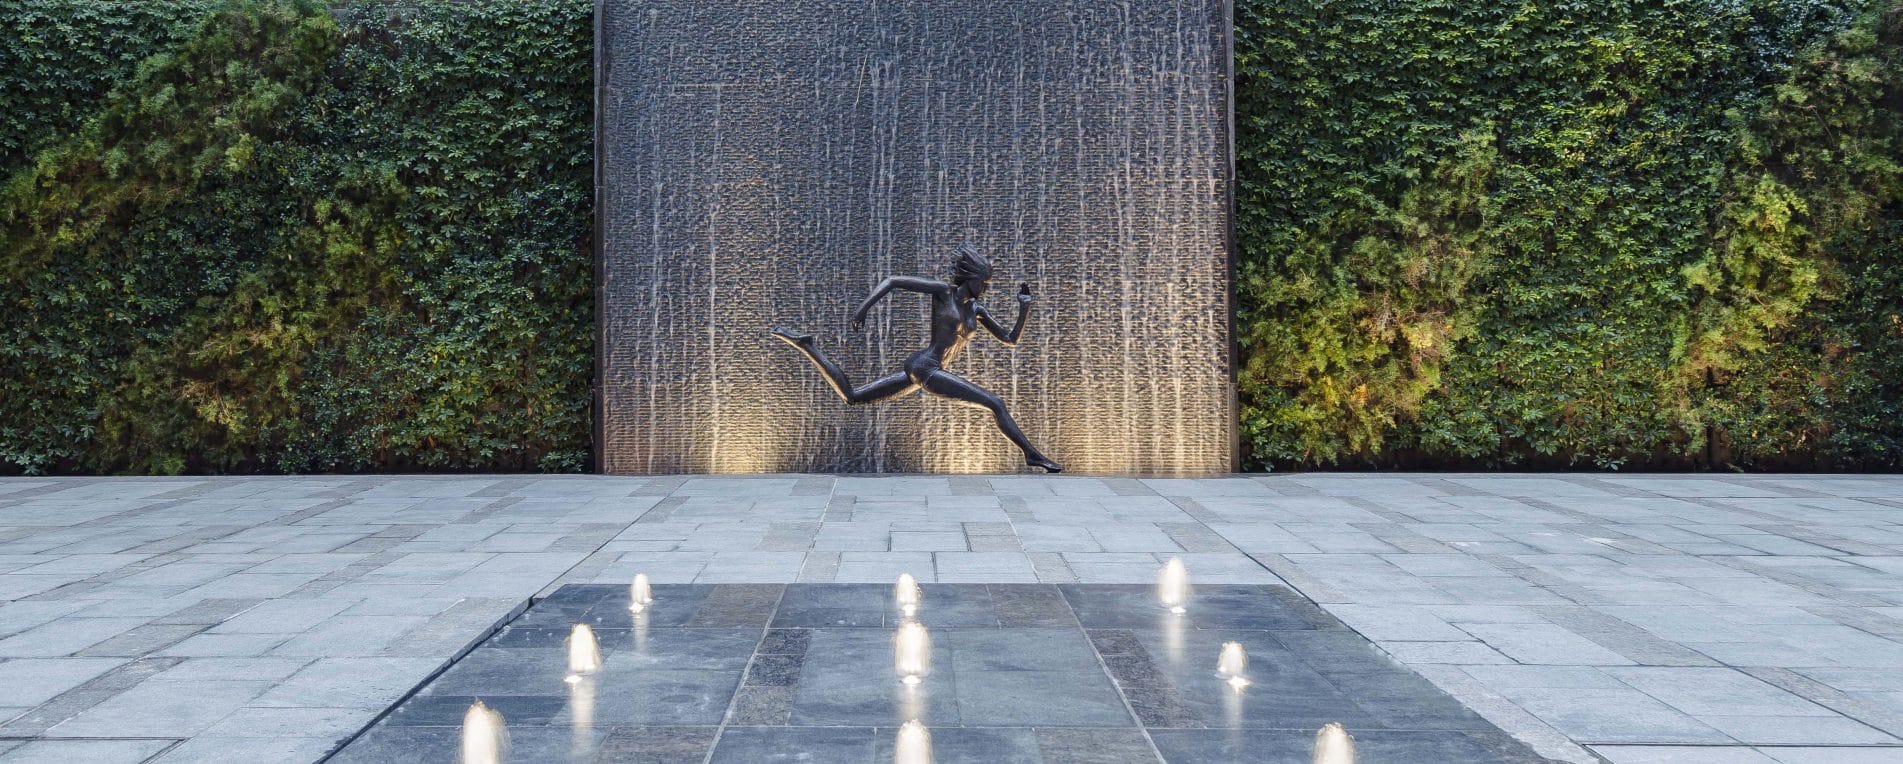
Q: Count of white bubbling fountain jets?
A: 9